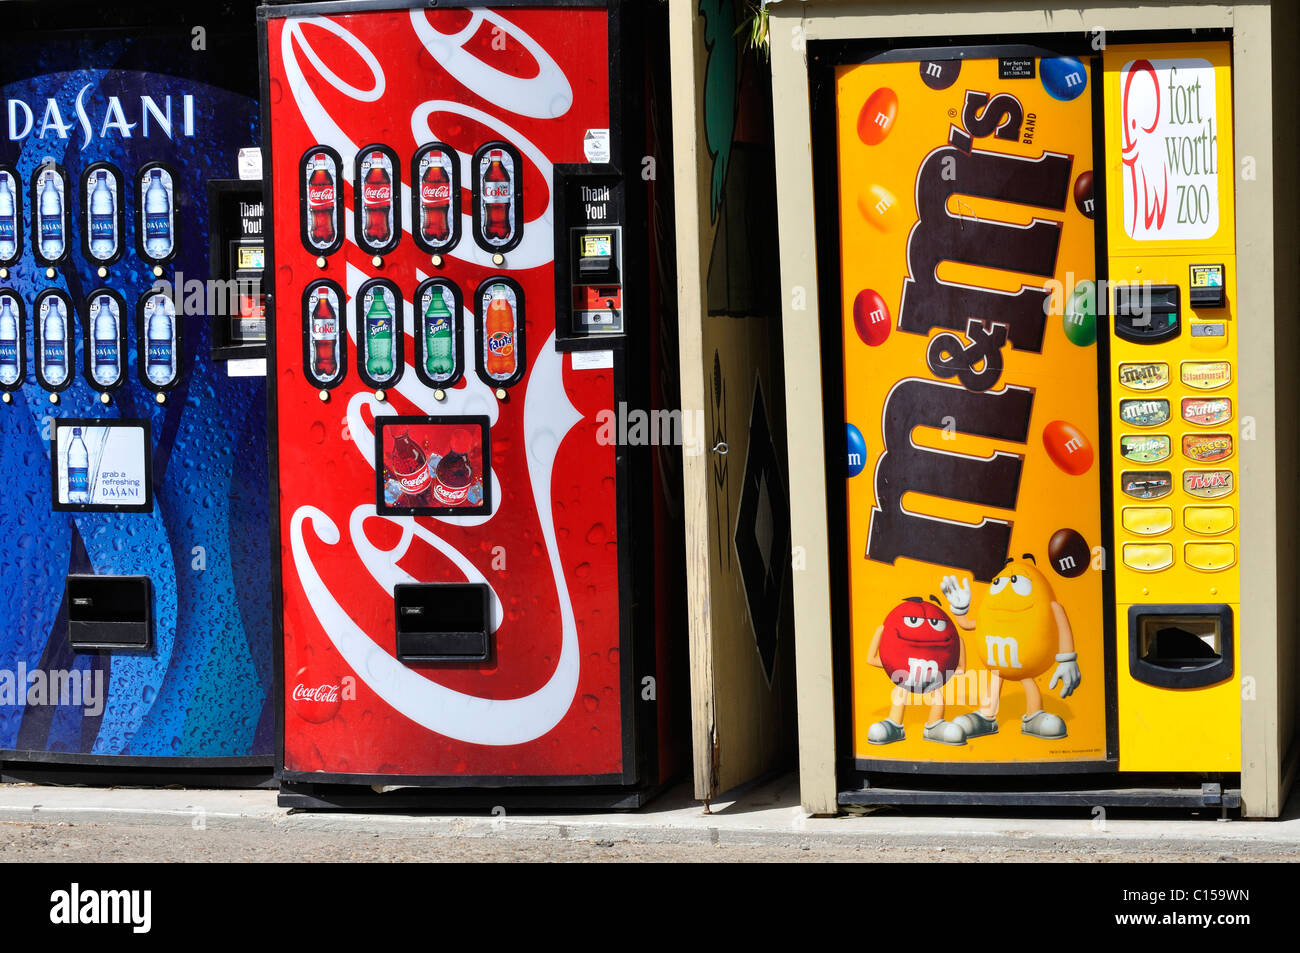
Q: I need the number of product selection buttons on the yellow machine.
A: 12